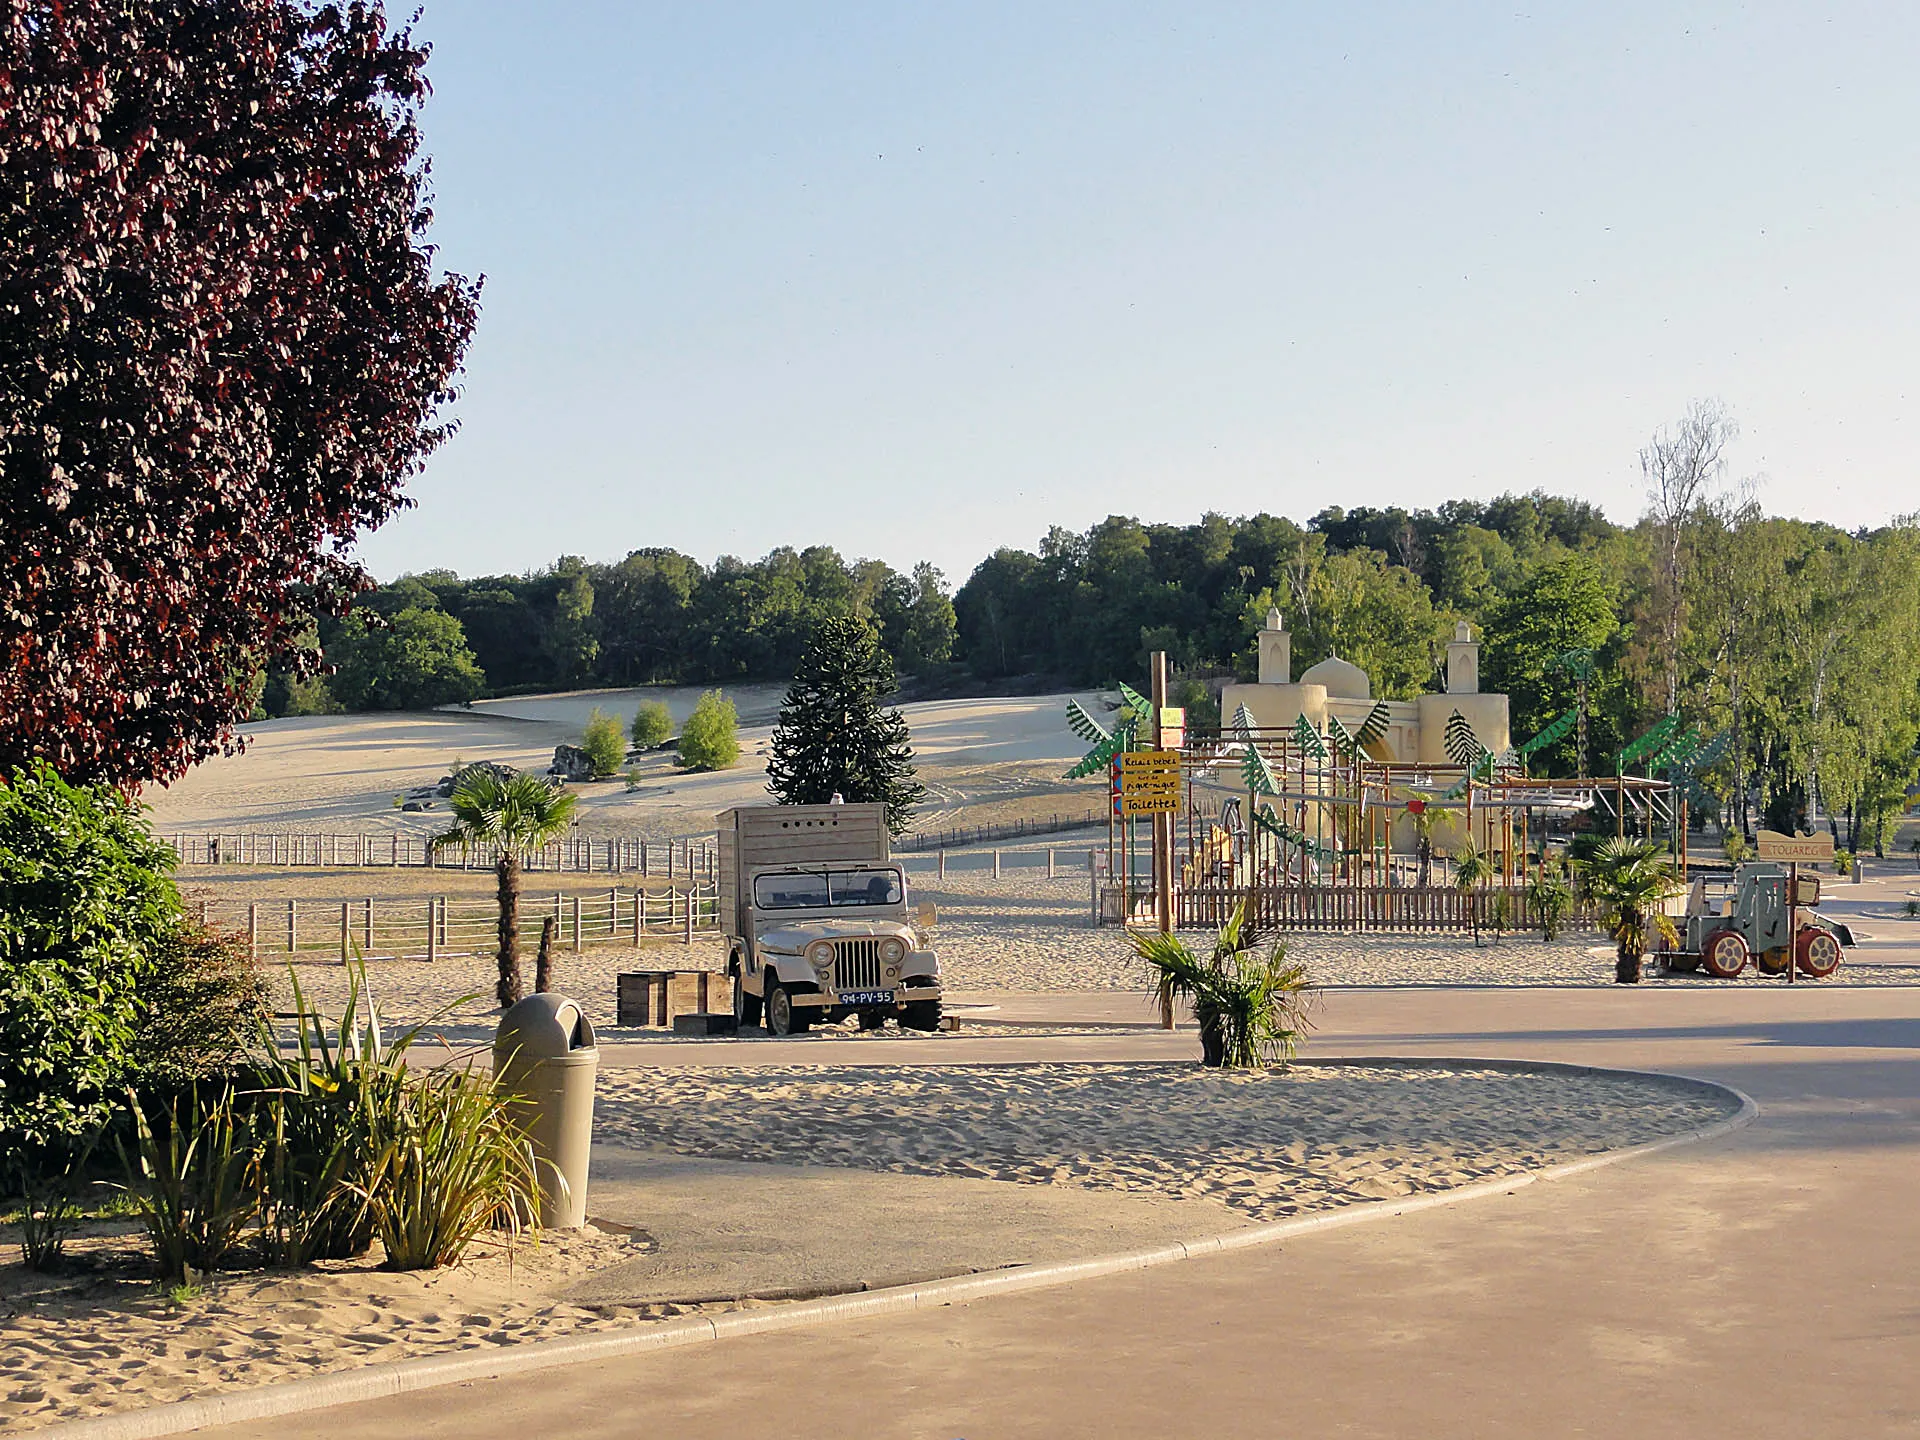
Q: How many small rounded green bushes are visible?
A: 3